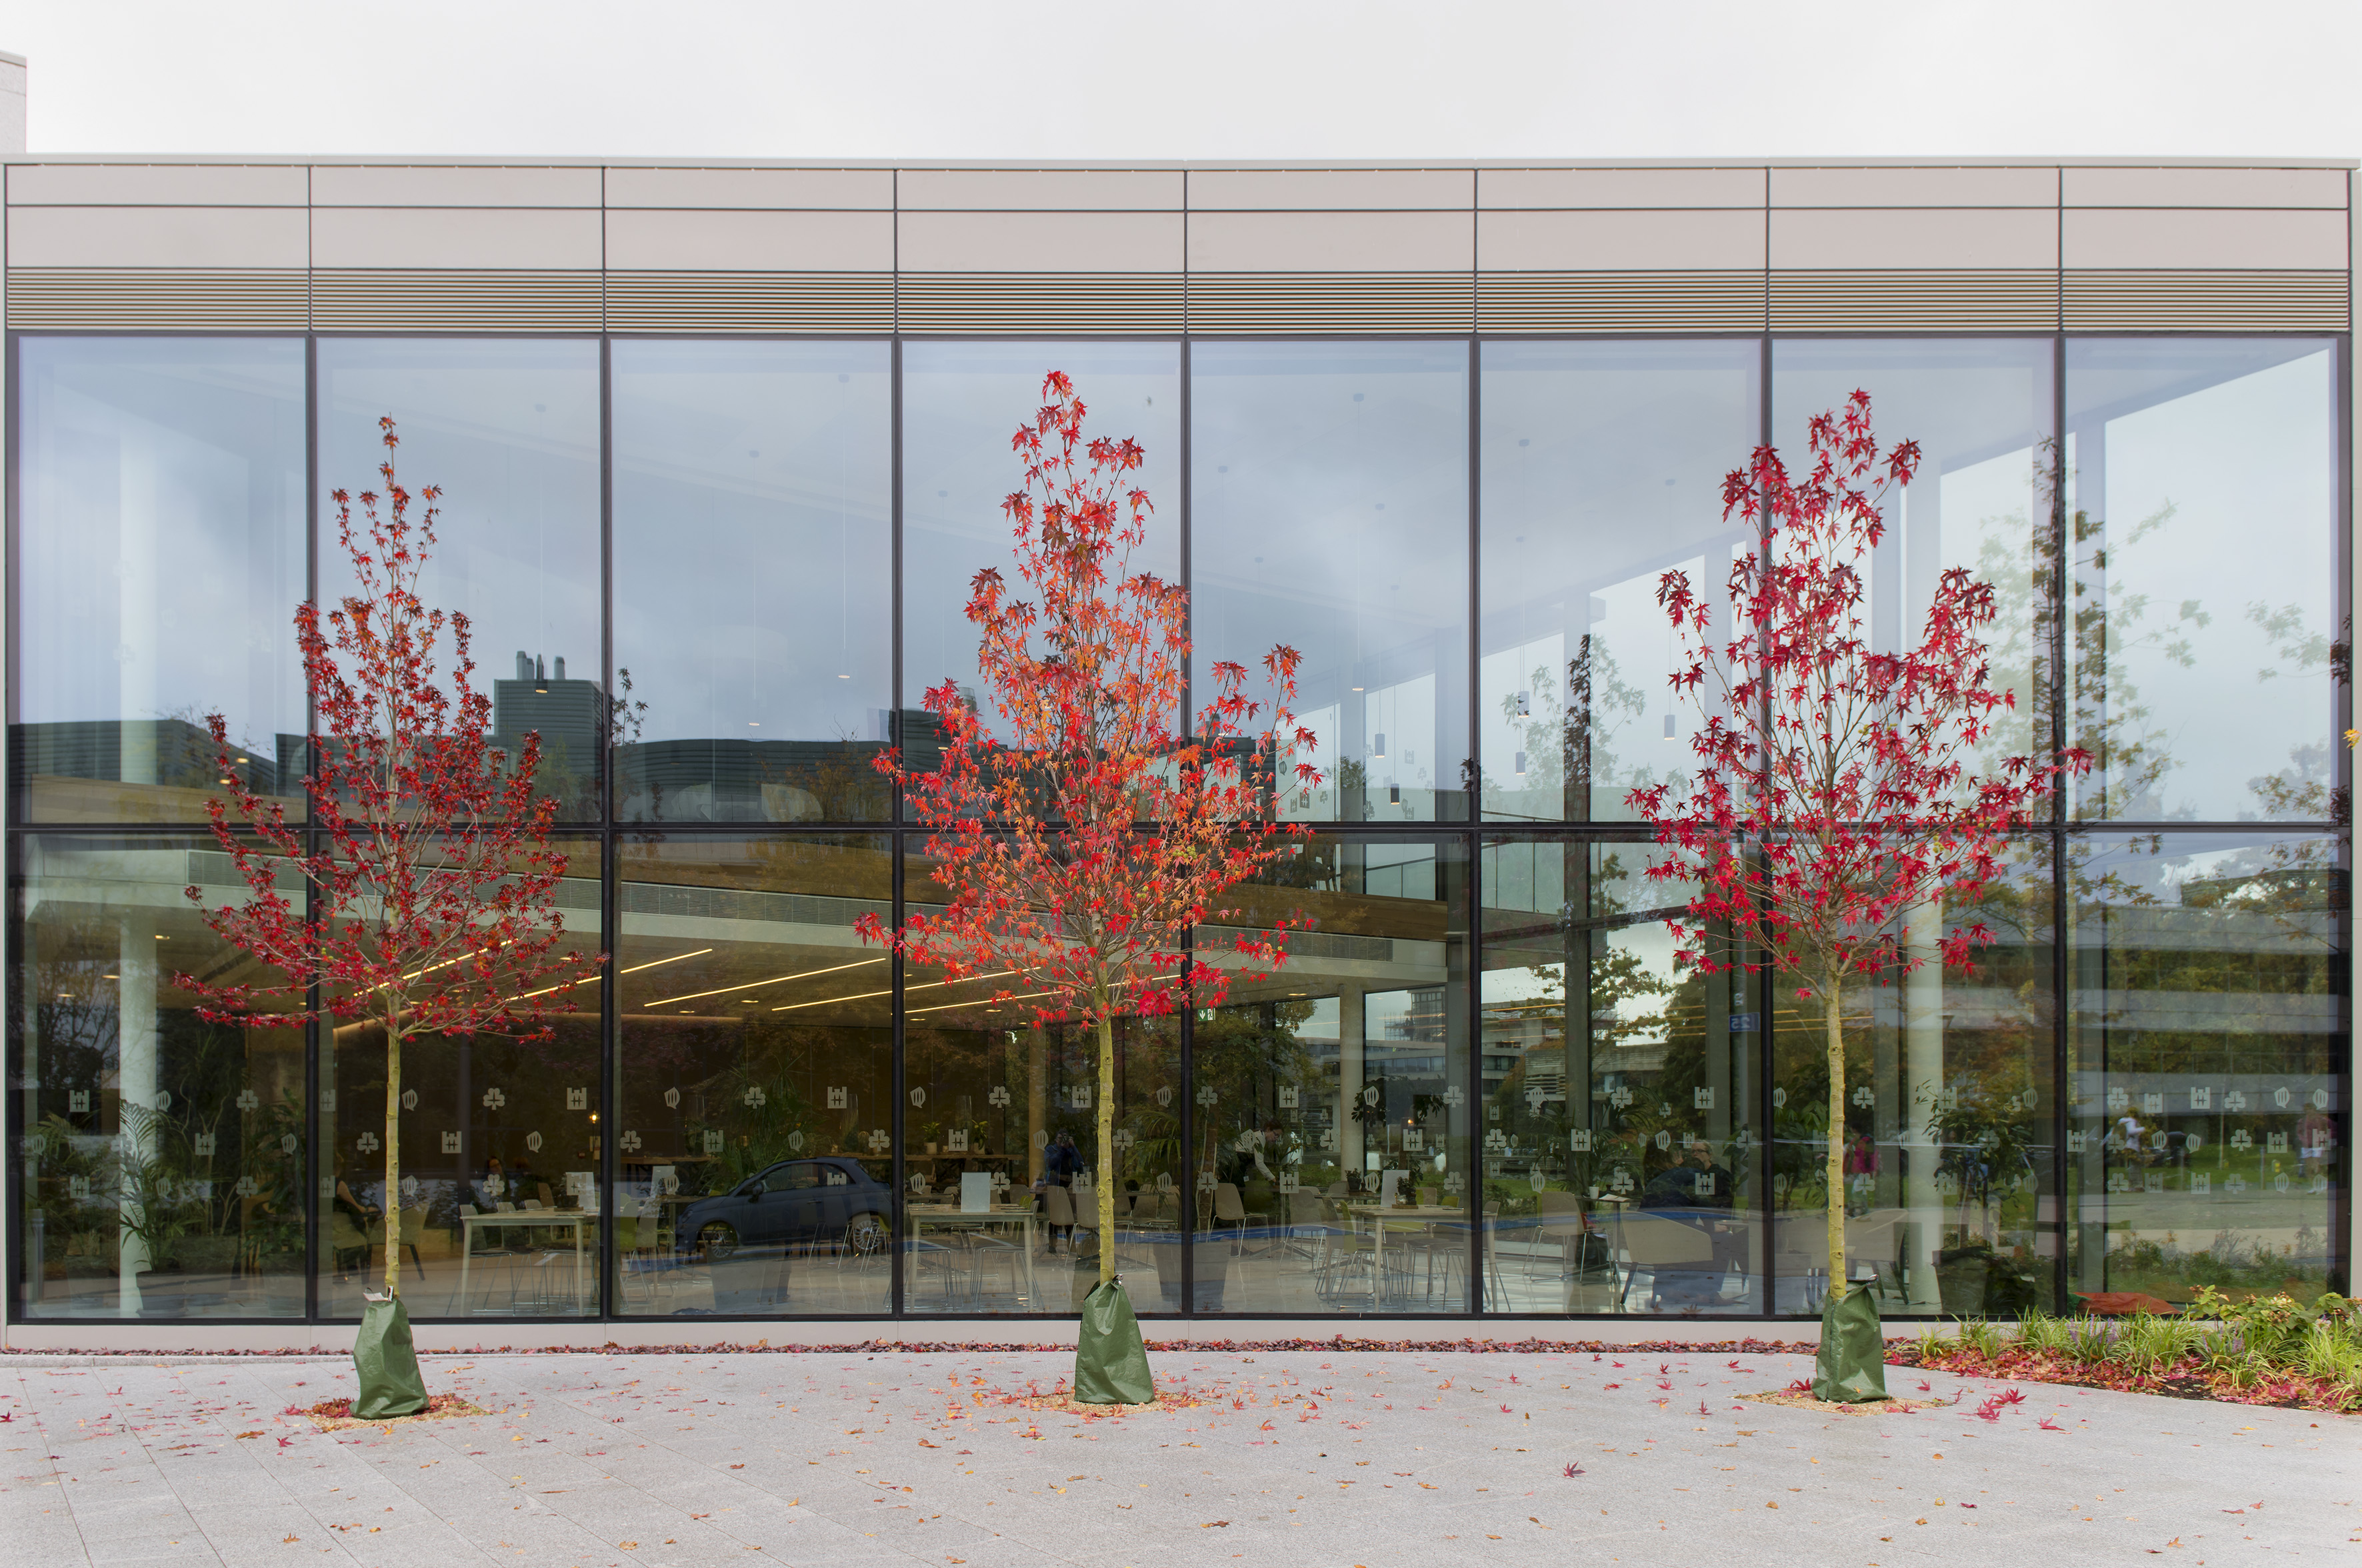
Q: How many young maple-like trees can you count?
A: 3